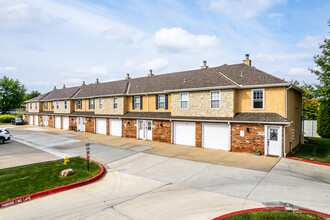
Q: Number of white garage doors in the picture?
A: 8